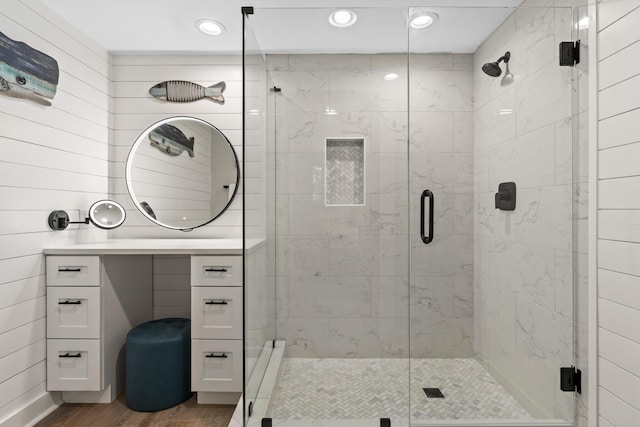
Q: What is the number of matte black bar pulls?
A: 6